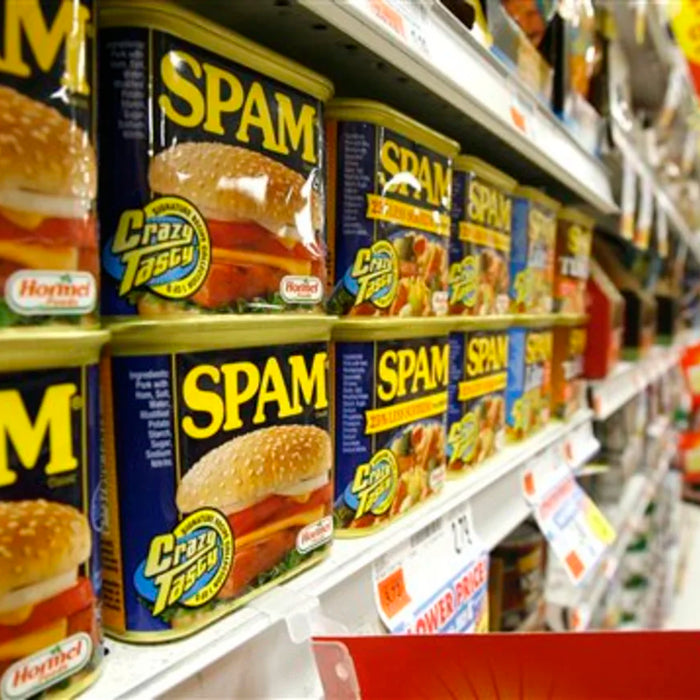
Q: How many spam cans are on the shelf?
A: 12